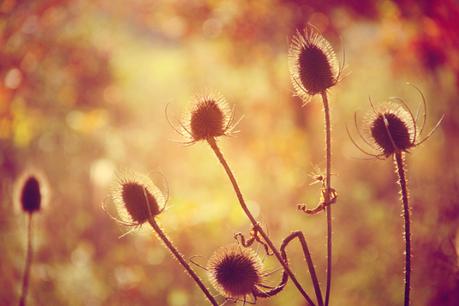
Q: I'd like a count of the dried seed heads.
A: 6